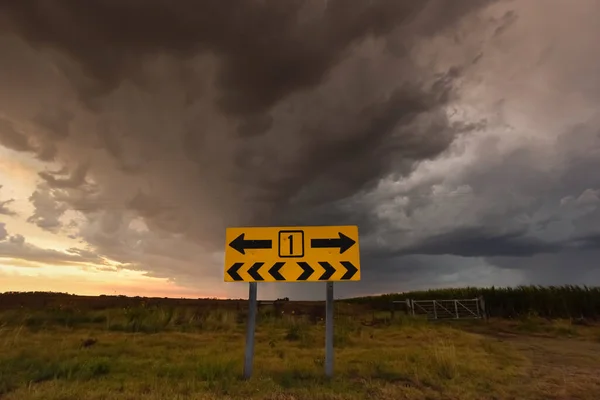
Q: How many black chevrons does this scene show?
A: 6